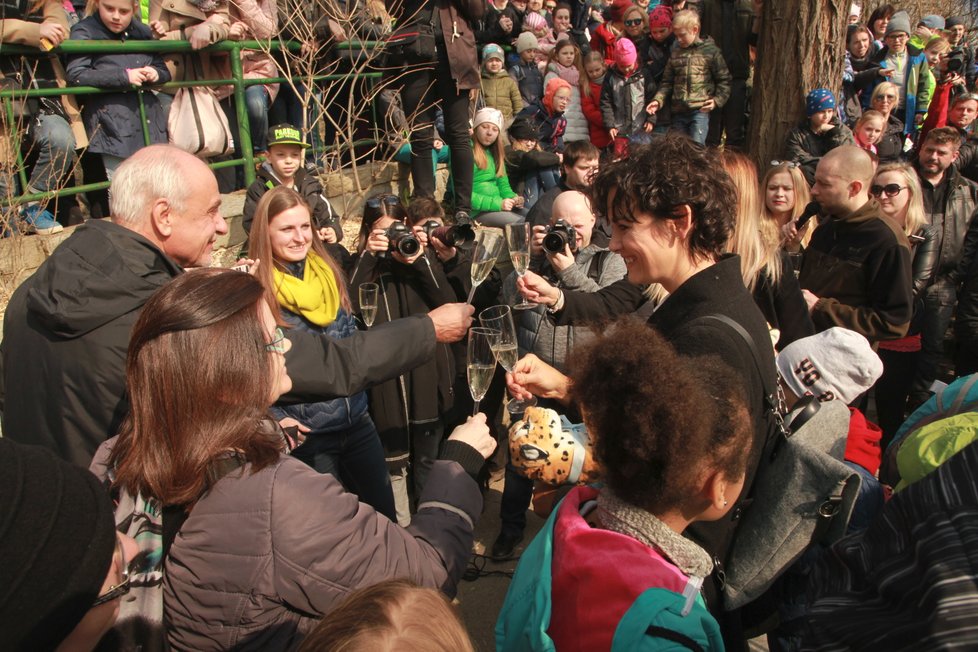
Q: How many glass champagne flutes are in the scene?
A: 5